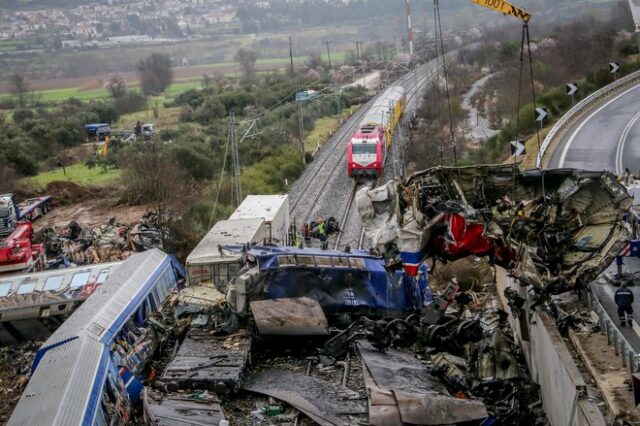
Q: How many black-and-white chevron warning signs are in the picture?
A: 4